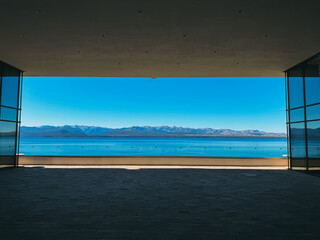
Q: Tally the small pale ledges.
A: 2